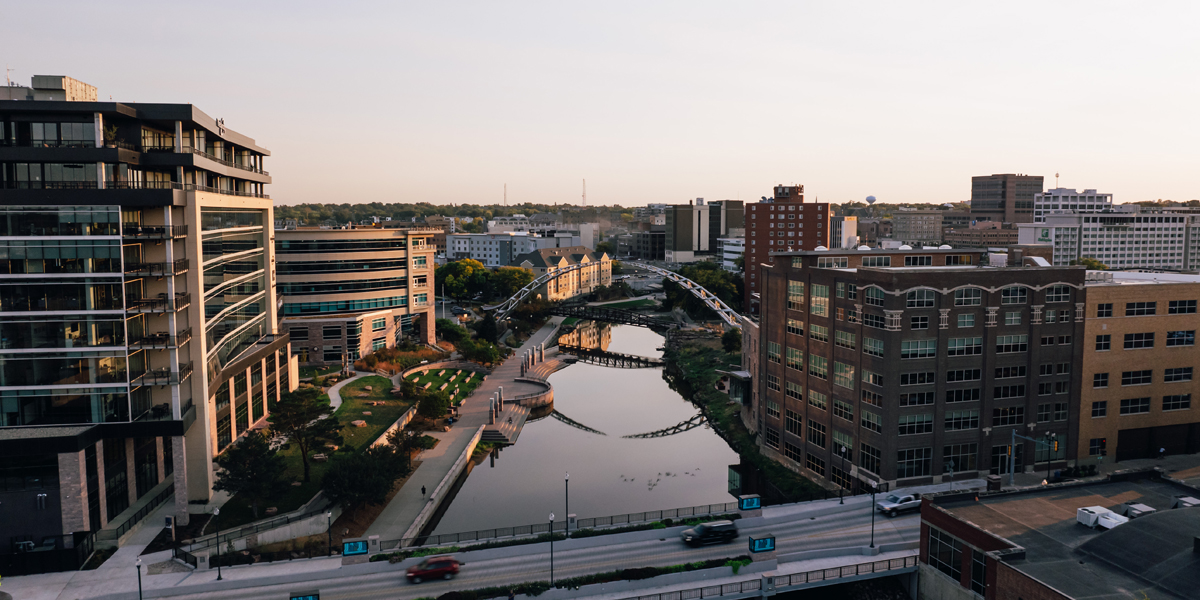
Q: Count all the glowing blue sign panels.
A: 4